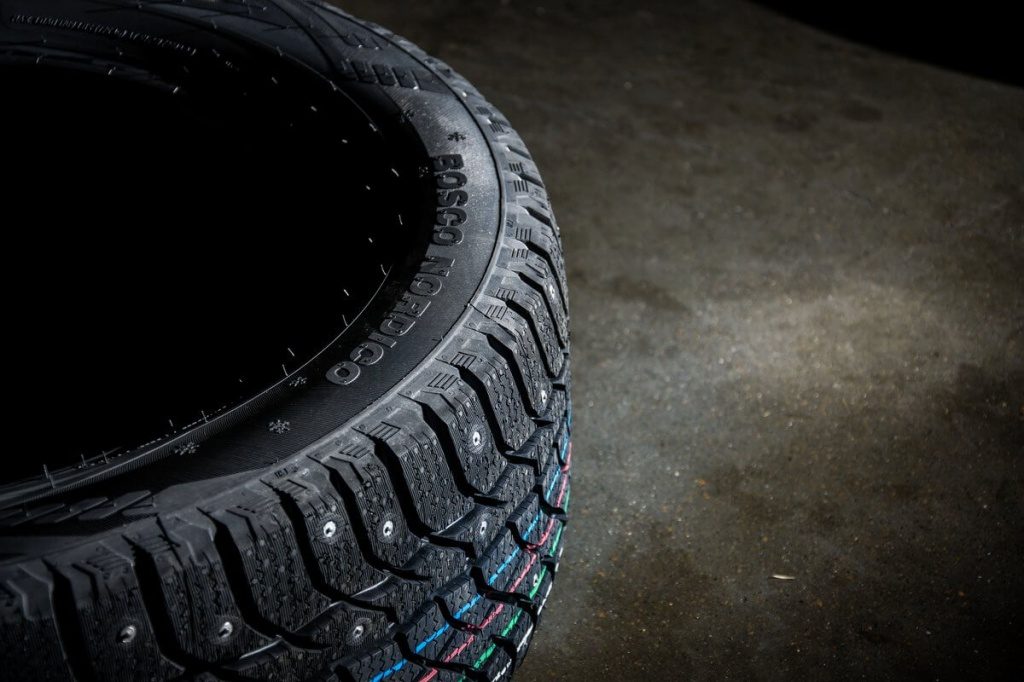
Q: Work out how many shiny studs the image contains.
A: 10